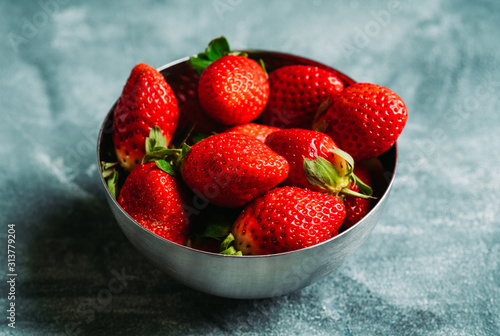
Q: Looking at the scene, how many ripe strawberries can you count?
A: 11